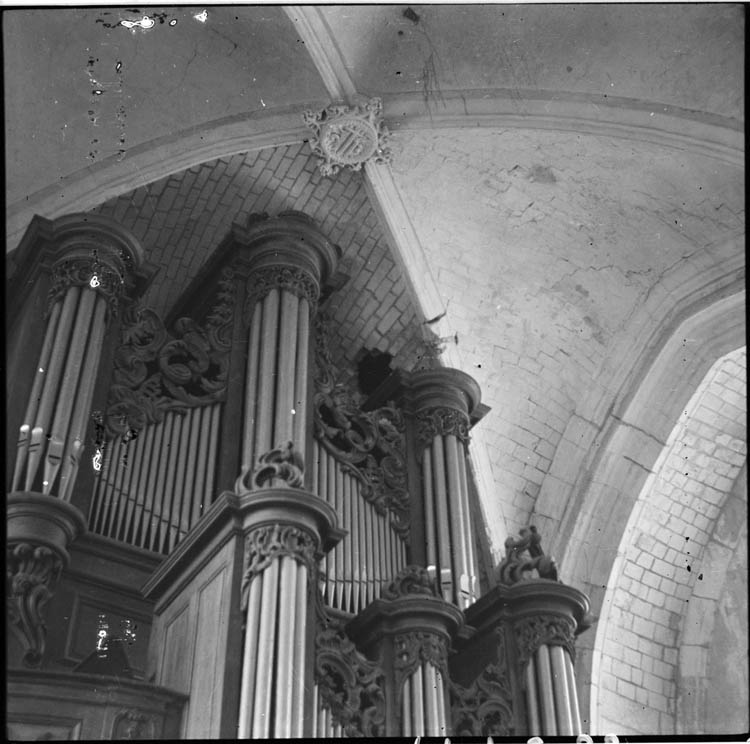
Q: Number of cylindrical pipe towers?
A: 6